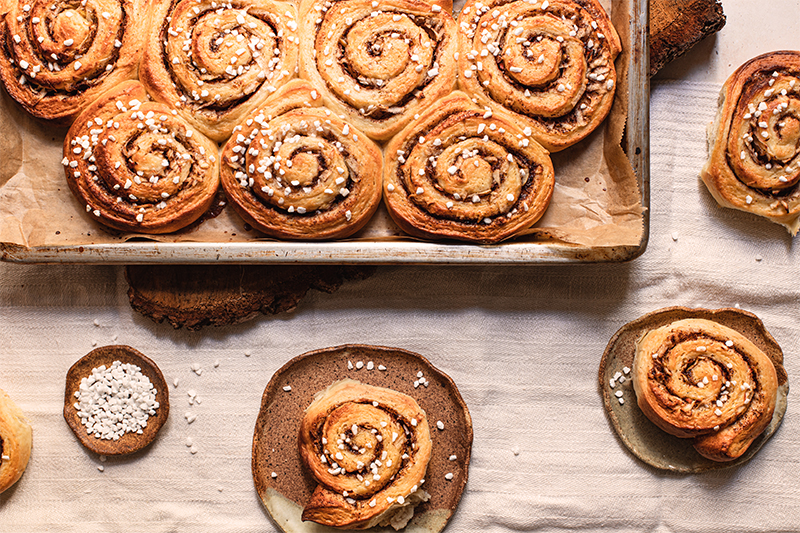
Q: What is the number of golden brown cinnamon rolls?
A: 11